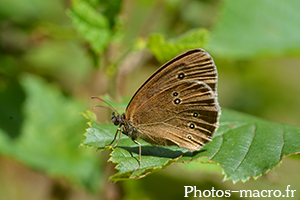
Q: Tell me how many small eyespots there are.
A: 6